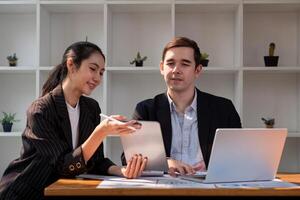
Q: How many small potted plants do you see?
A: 6